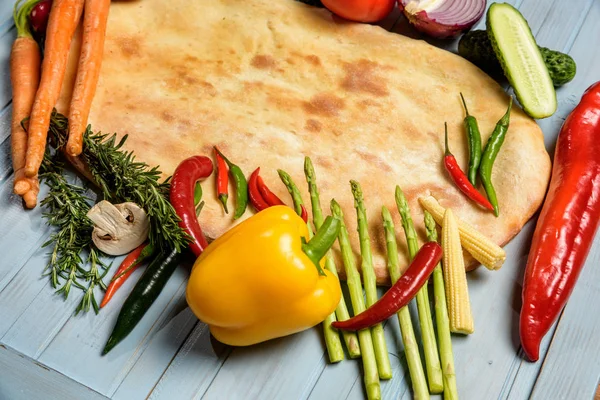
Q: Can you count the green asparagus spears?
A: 7